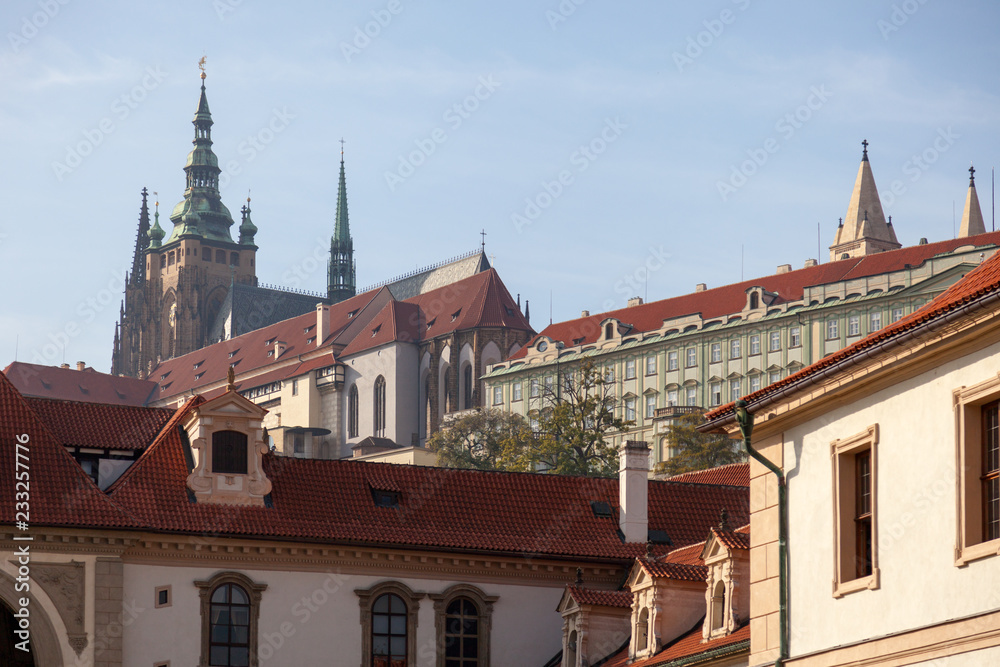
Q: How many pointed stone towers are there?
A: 2